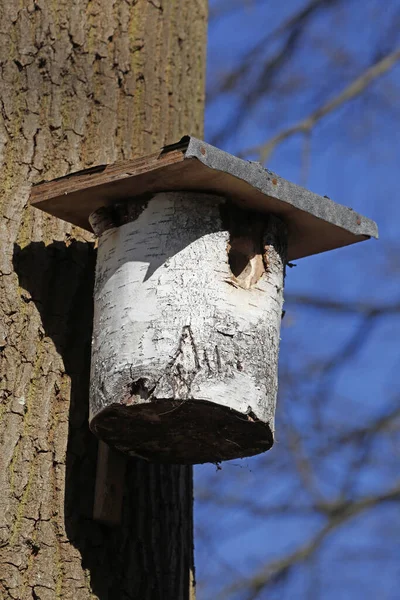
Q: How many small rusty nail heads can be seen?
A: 3